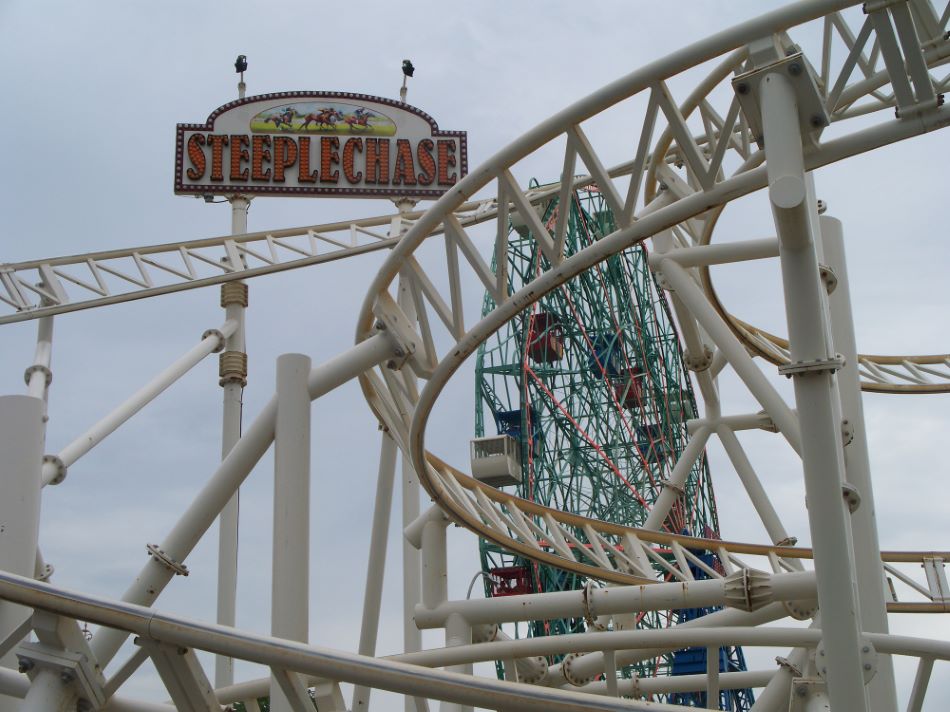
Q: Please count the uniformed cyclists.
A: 0